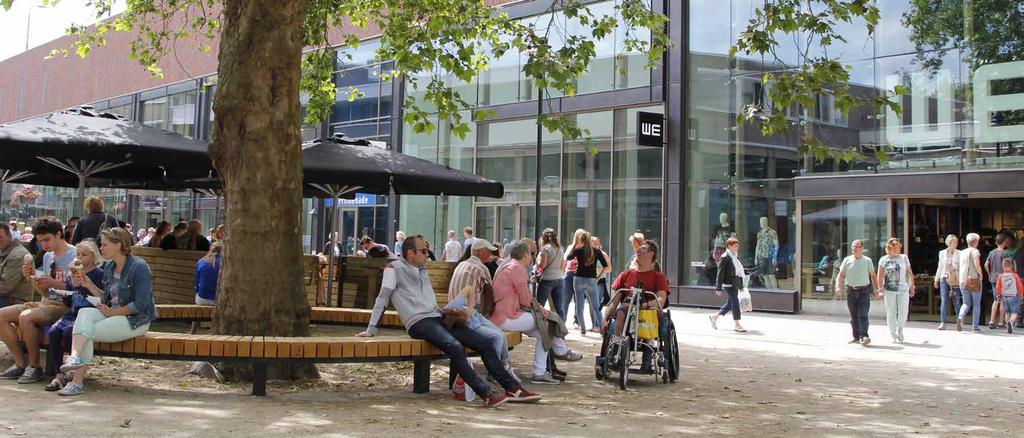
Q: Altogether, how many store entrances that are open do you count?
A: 1